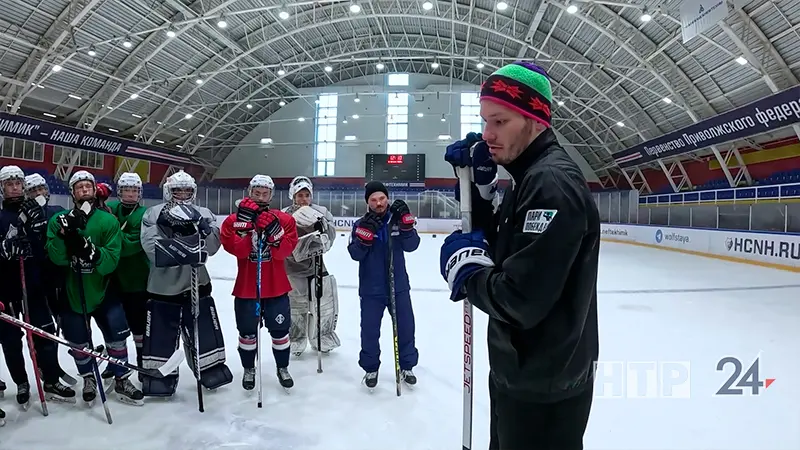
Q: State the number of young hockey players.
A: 7